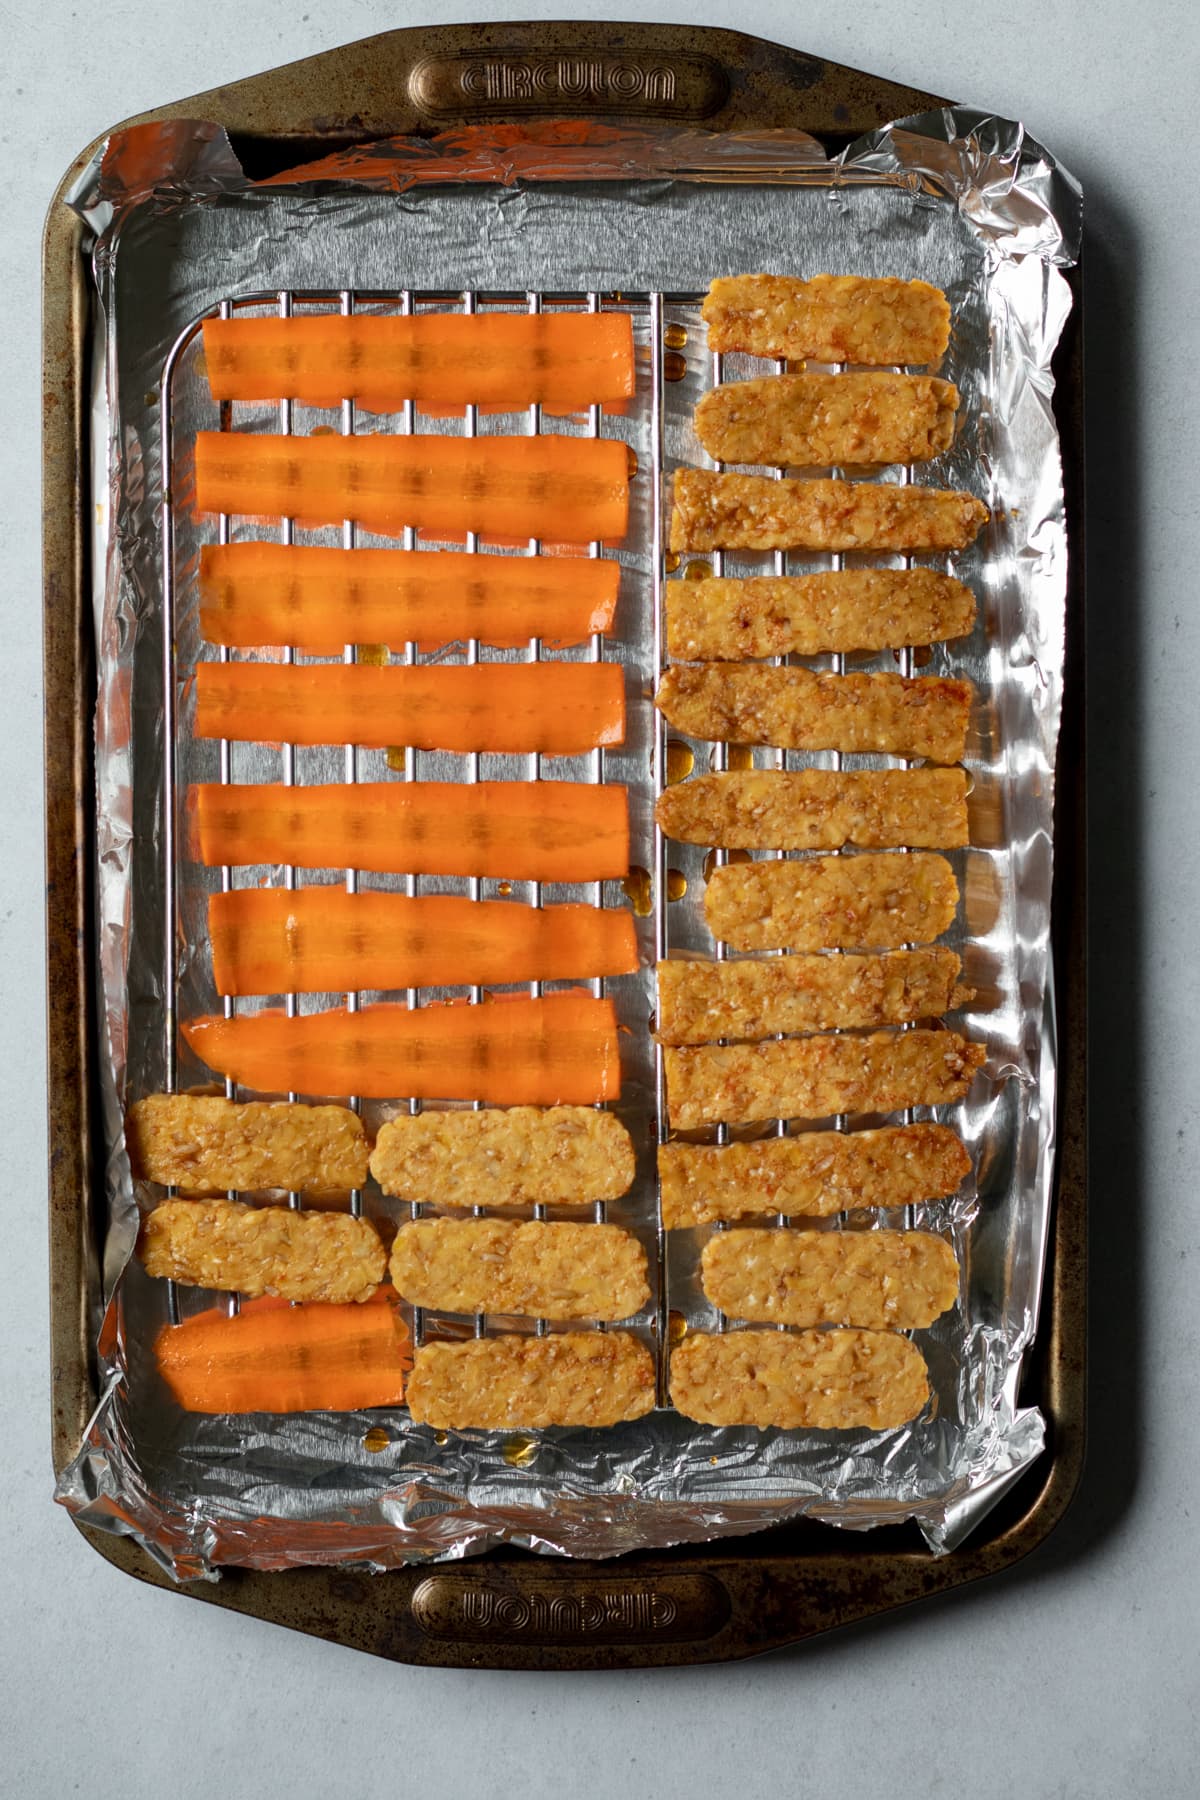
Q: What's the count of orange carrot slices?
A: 8